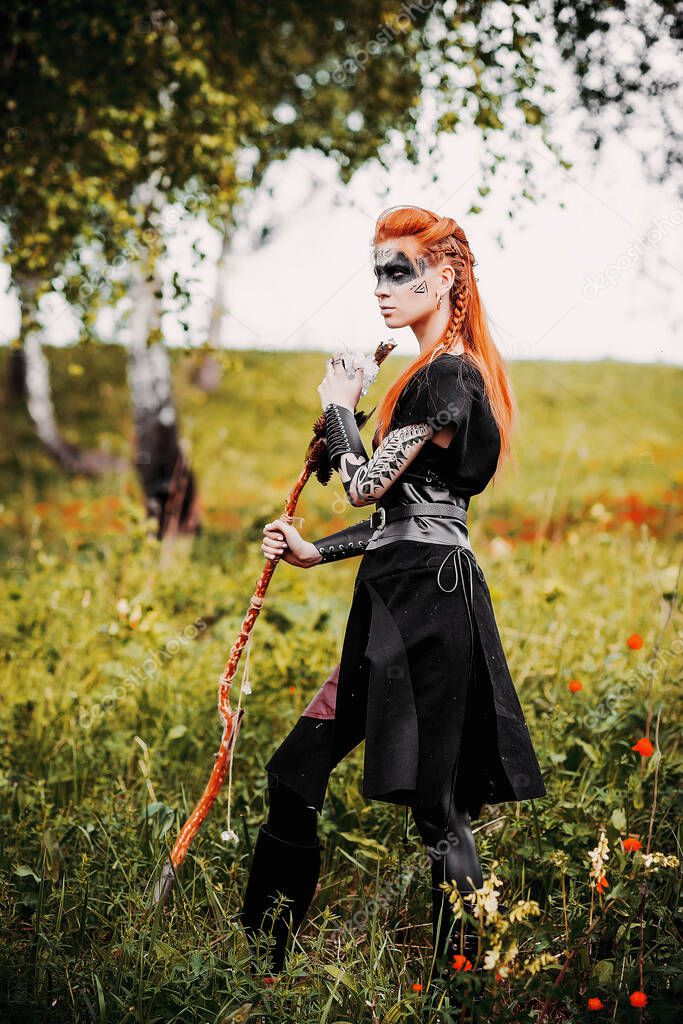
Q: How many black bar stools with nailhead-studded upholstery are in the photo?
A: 0